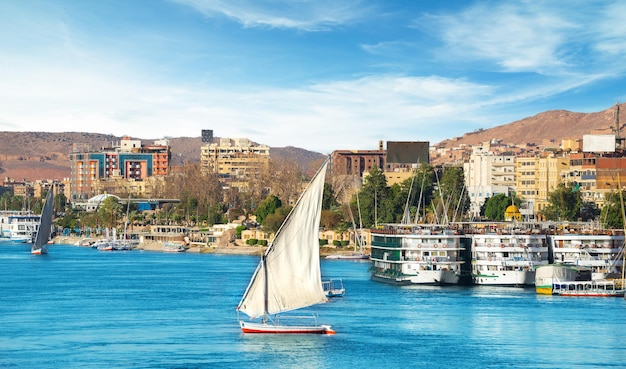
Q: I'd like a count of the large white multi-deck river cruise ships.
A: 3